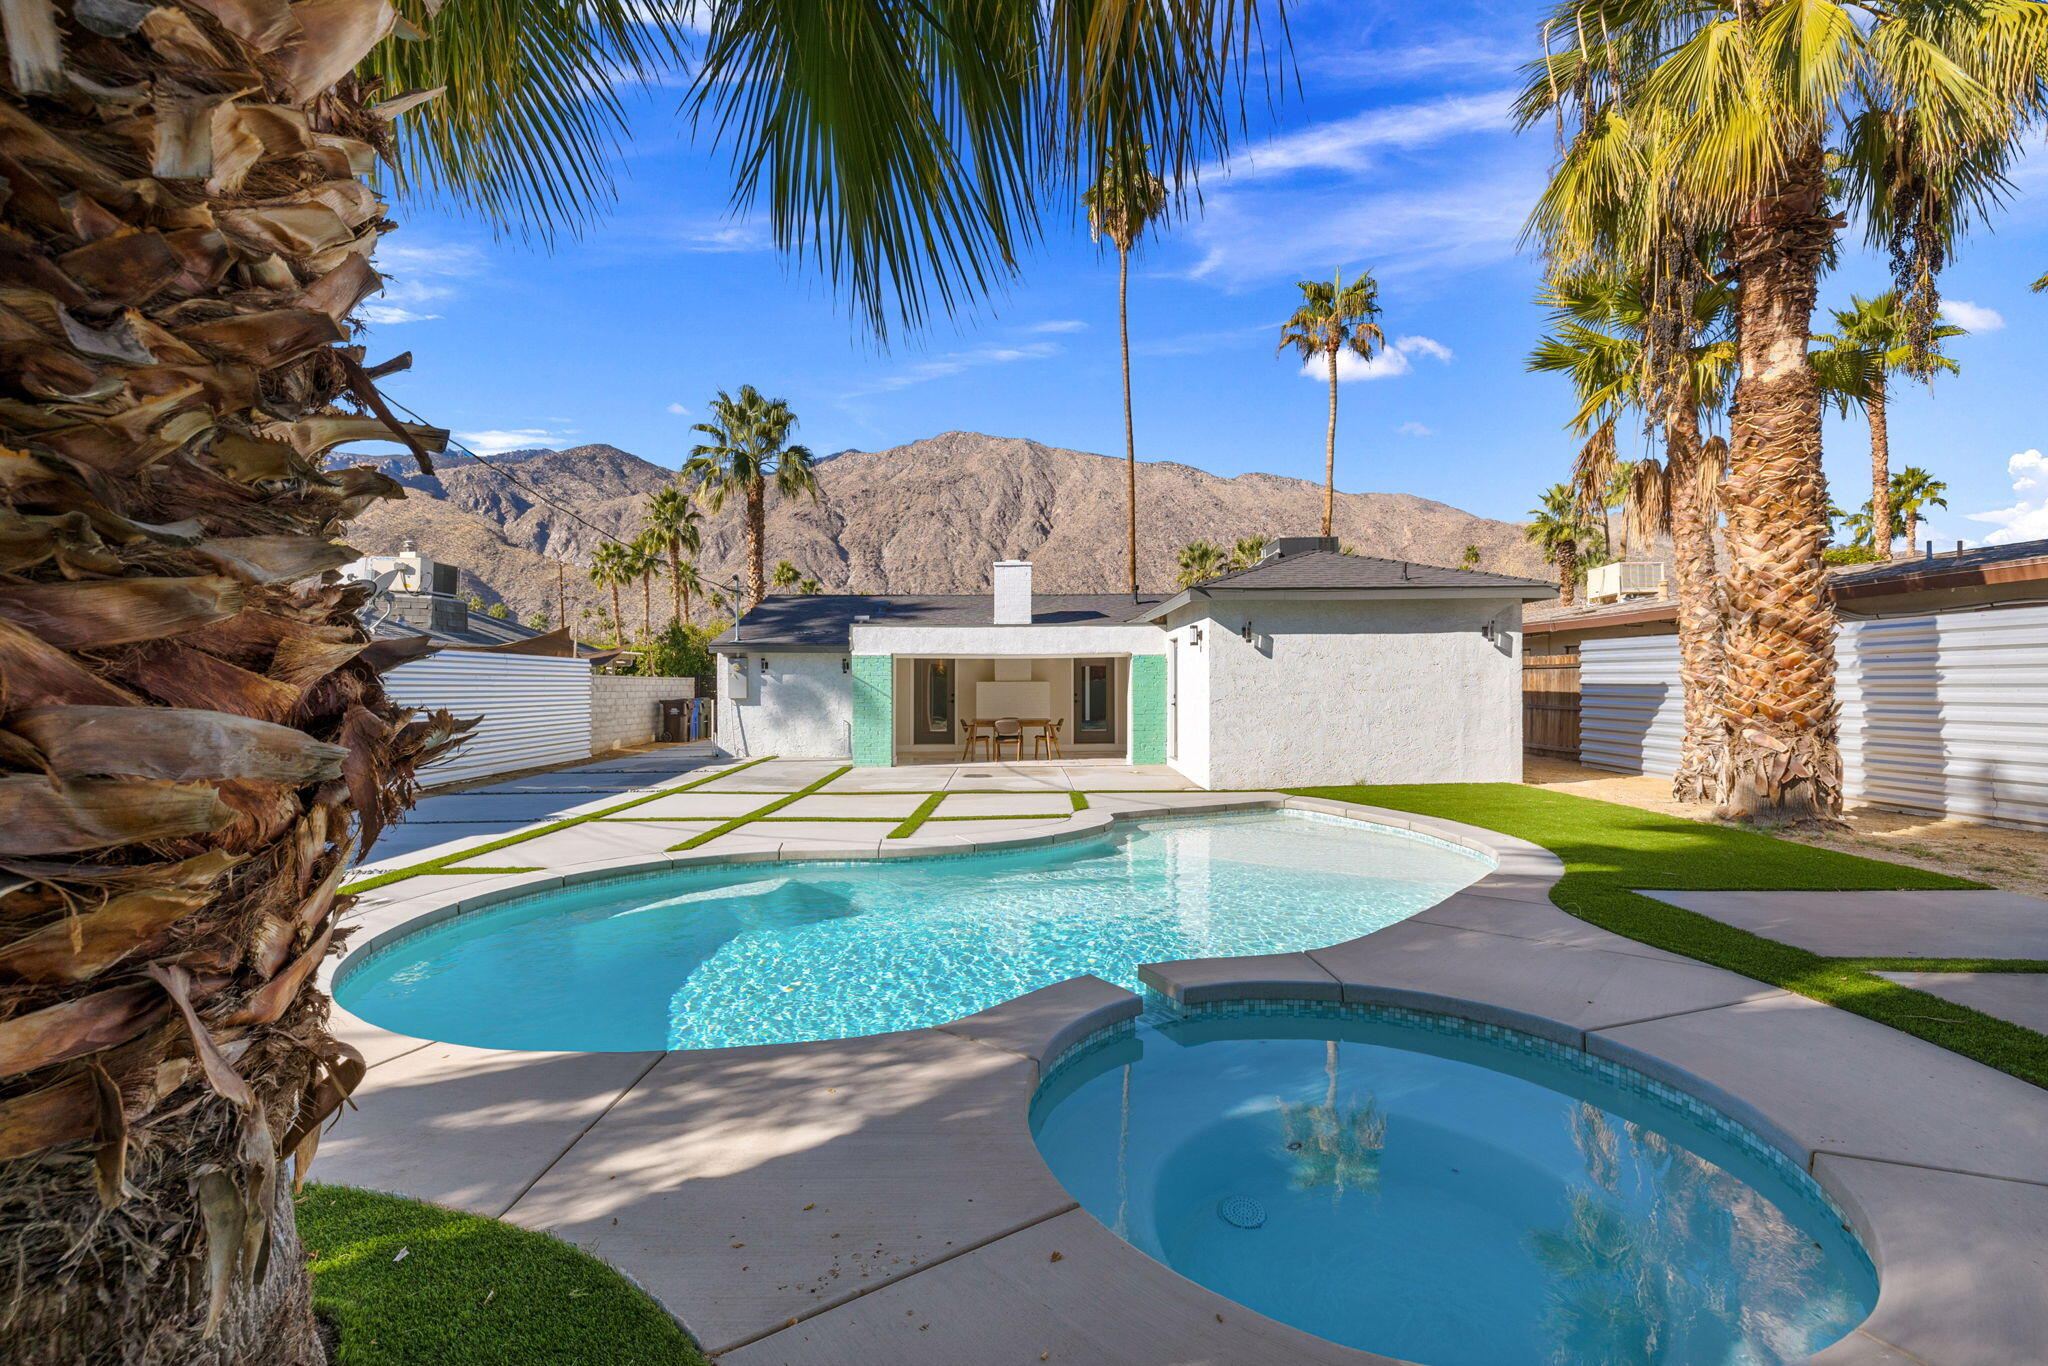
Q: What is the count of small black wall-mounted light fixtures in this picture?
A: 5